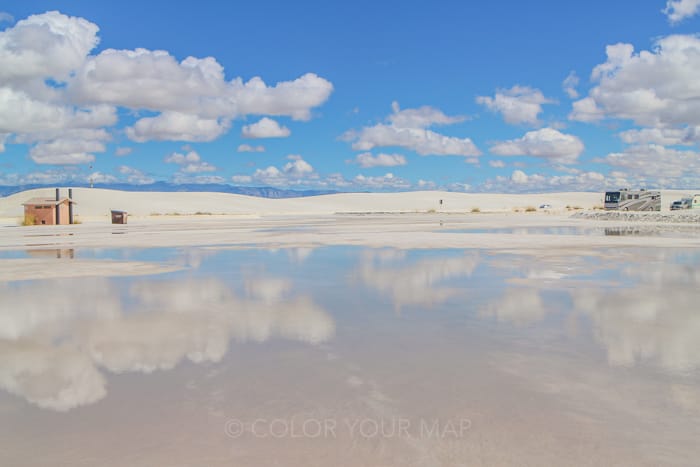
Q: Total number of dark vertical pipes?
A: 2